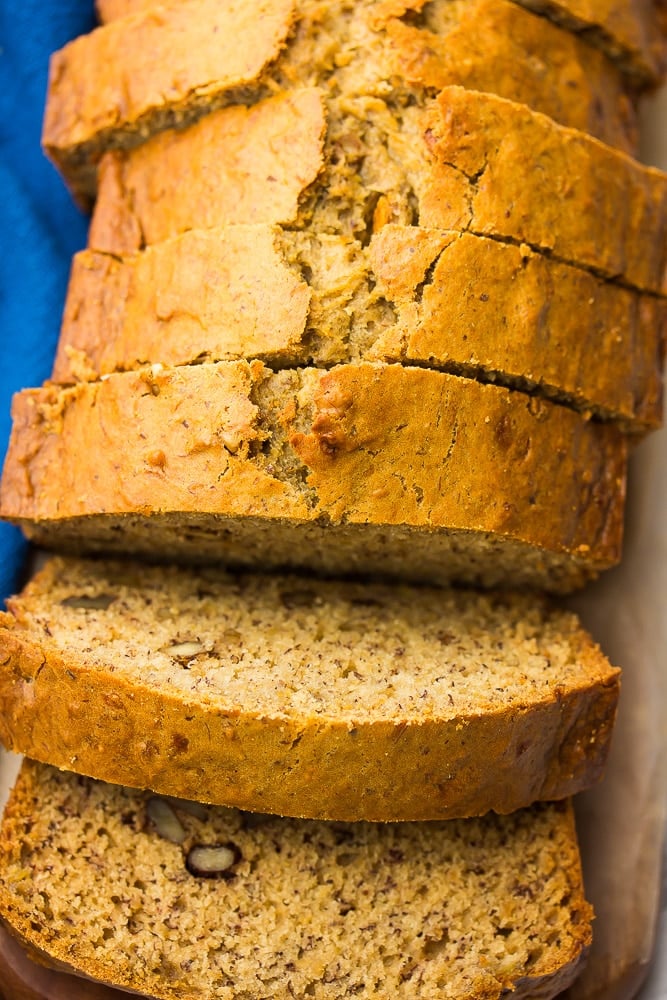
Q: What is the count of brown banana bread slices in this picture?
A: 7